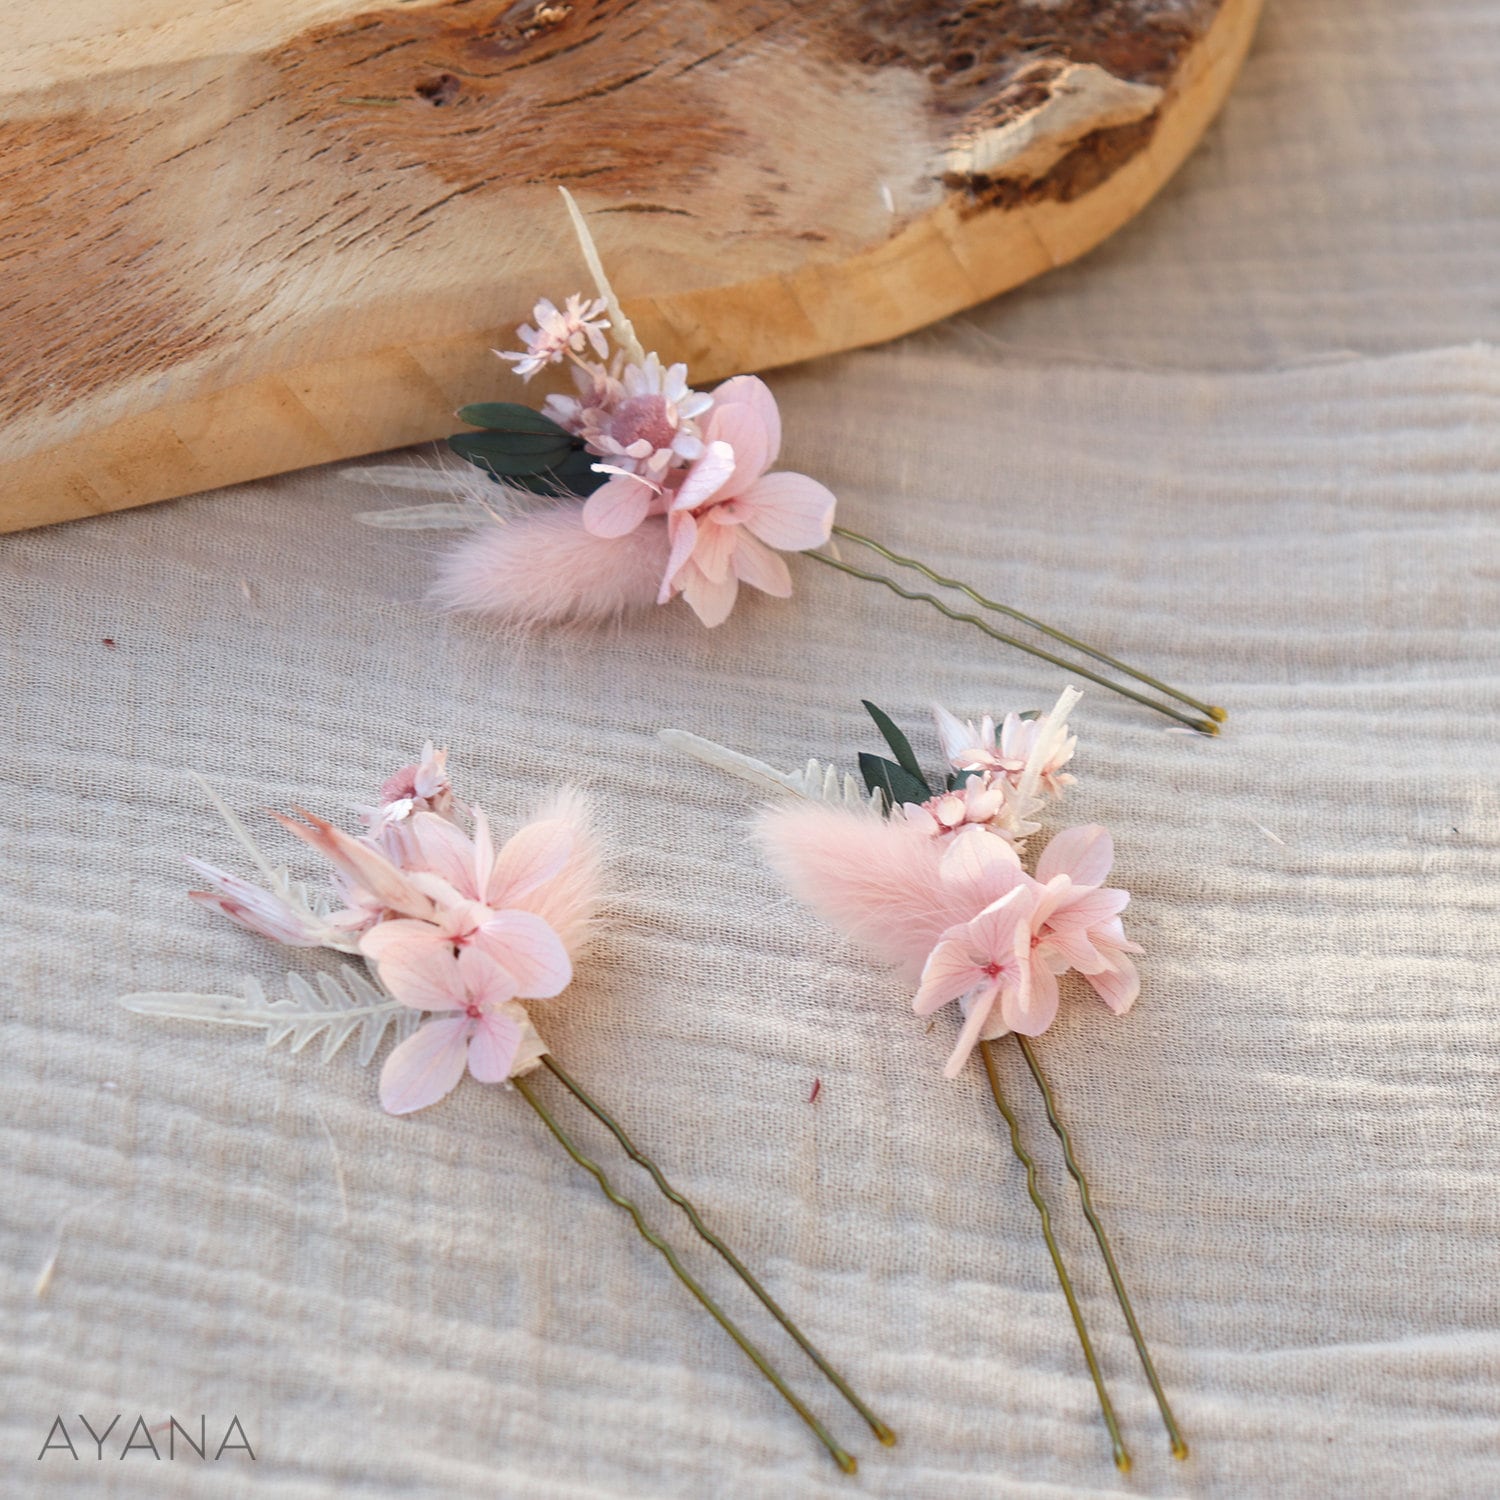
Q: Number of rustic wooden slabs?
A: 1